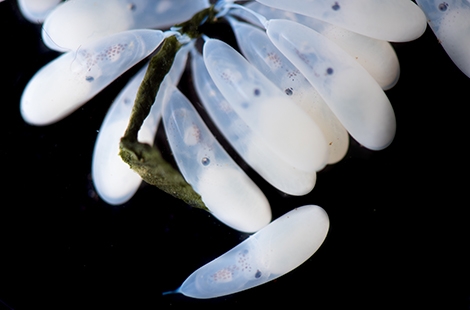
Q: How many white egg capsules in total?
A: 13